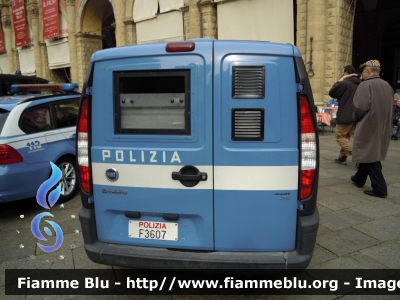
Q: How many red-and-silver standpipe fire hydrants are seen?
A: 0